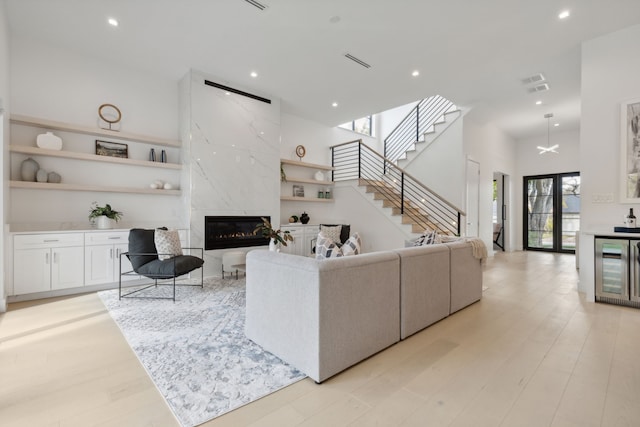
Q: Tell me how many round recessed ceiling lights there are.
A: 7